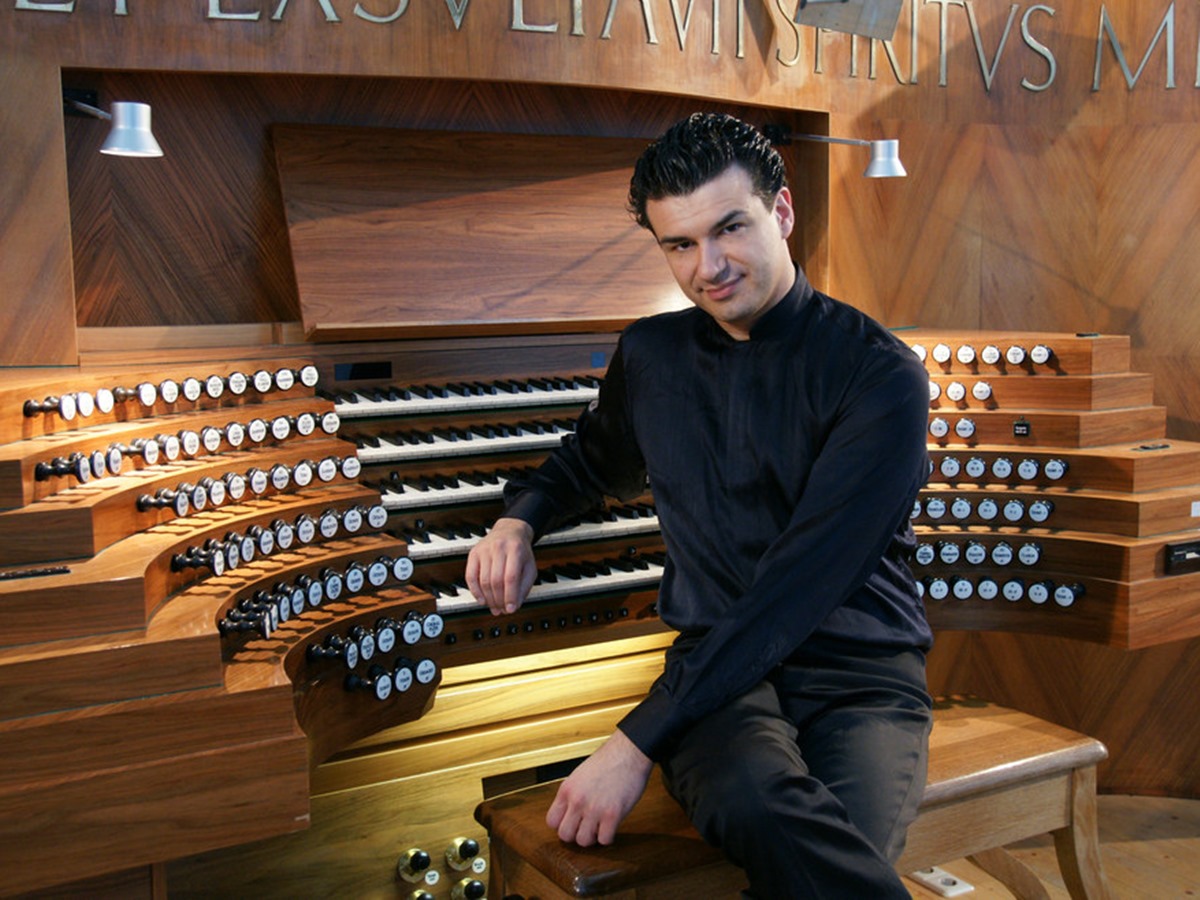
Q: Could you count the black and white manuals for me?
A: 5